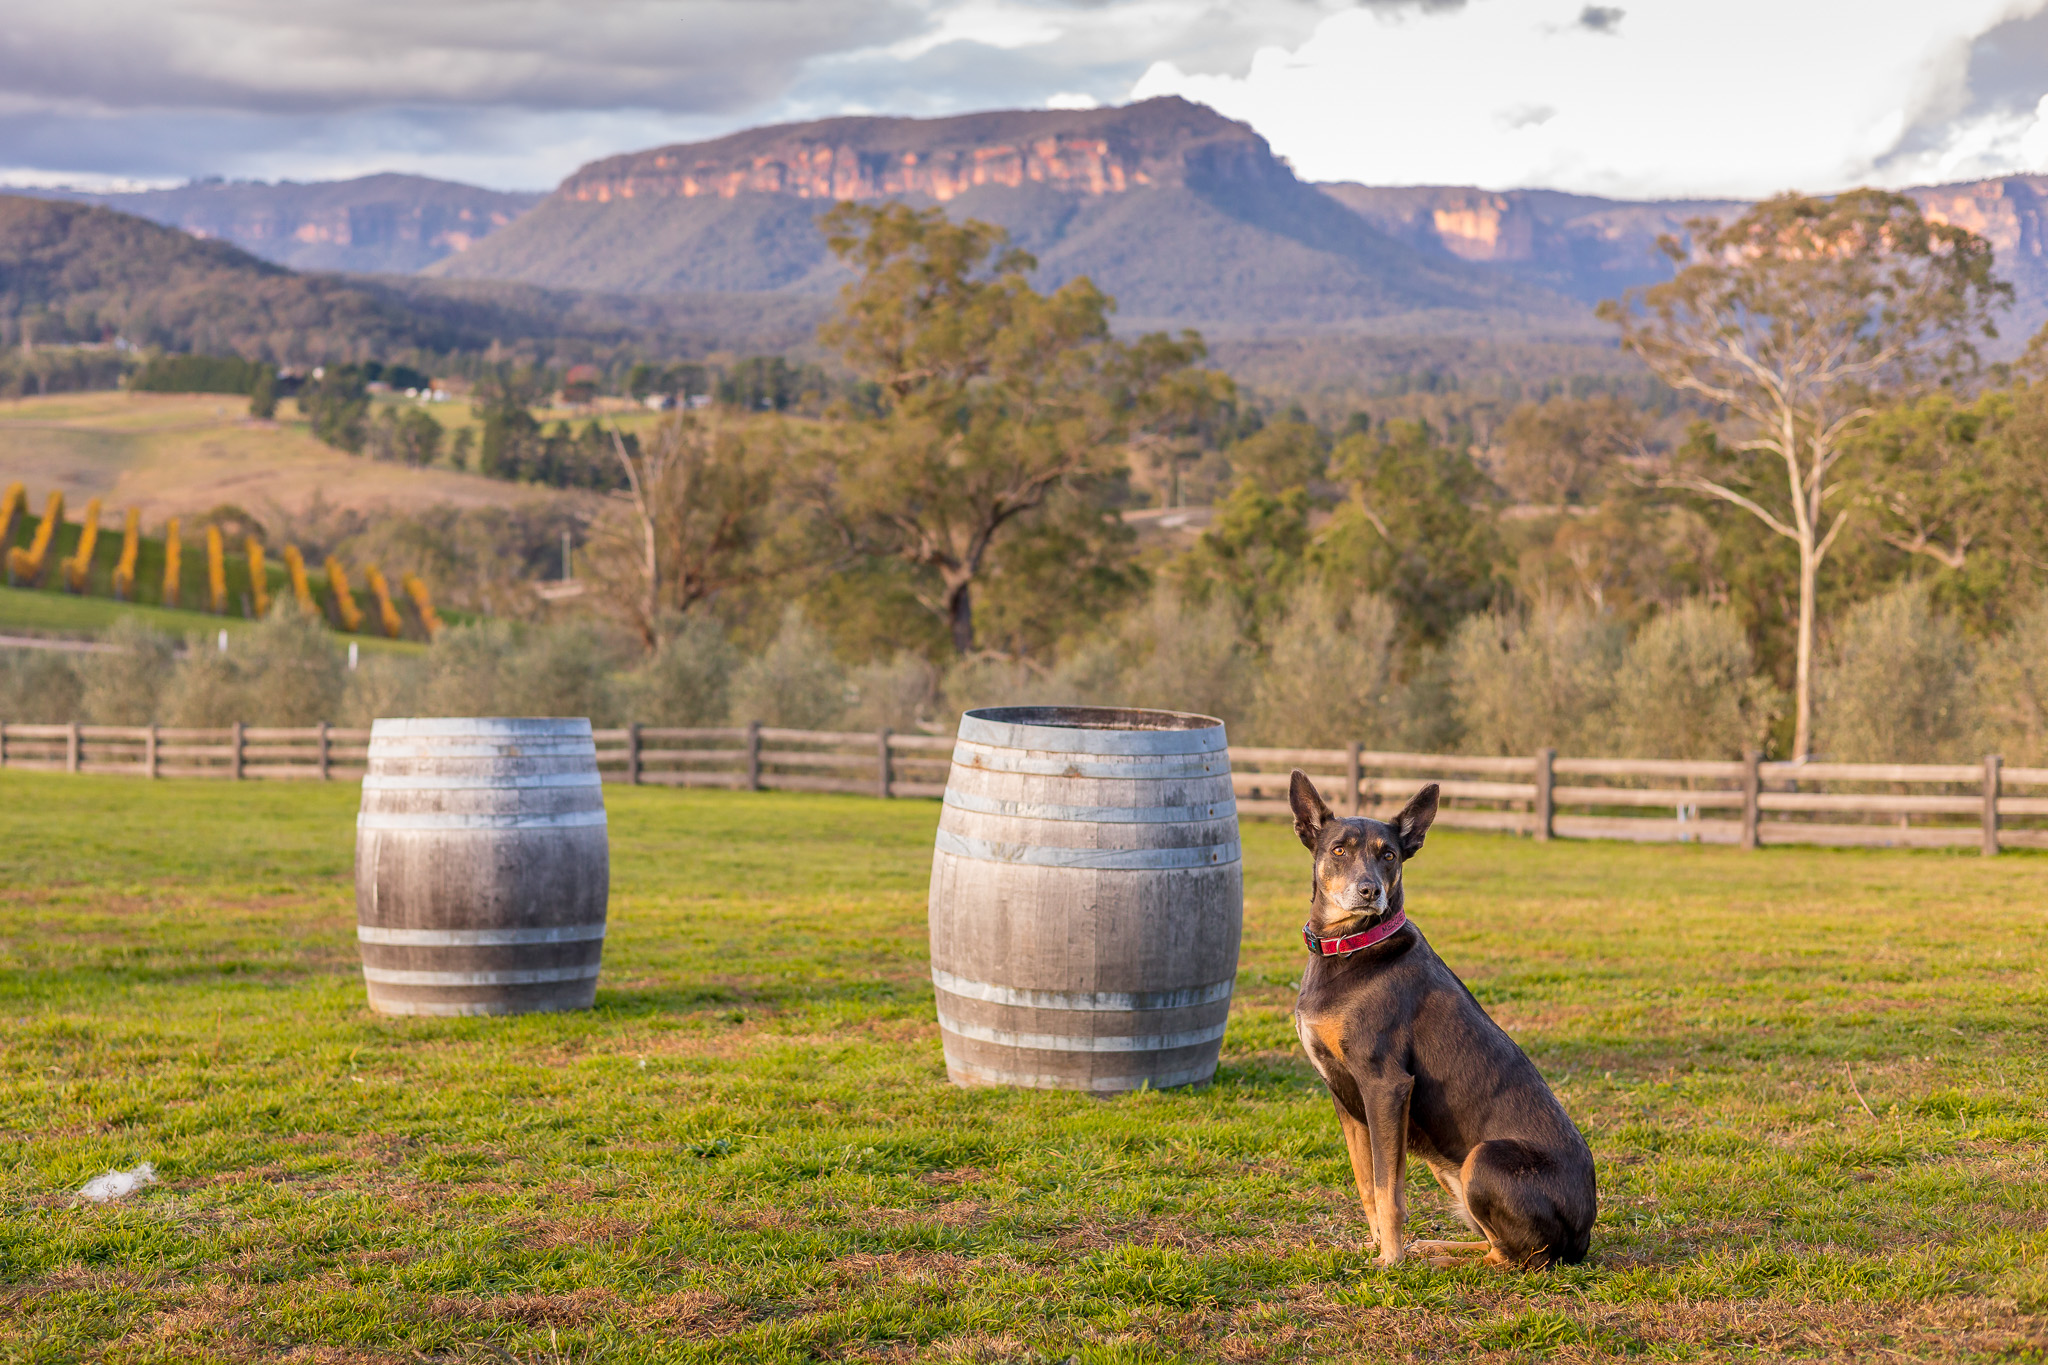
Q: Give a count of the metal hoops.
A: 14